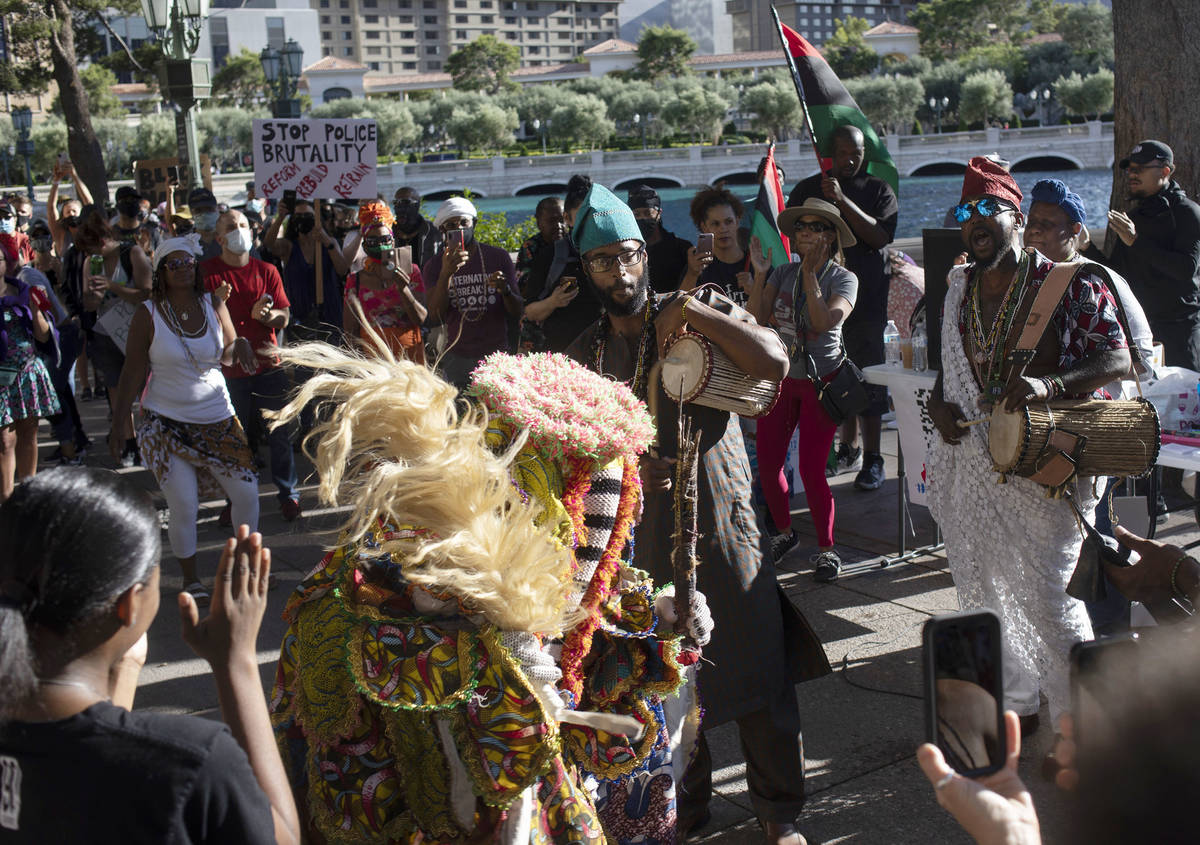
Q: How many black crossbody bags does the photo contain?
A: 1